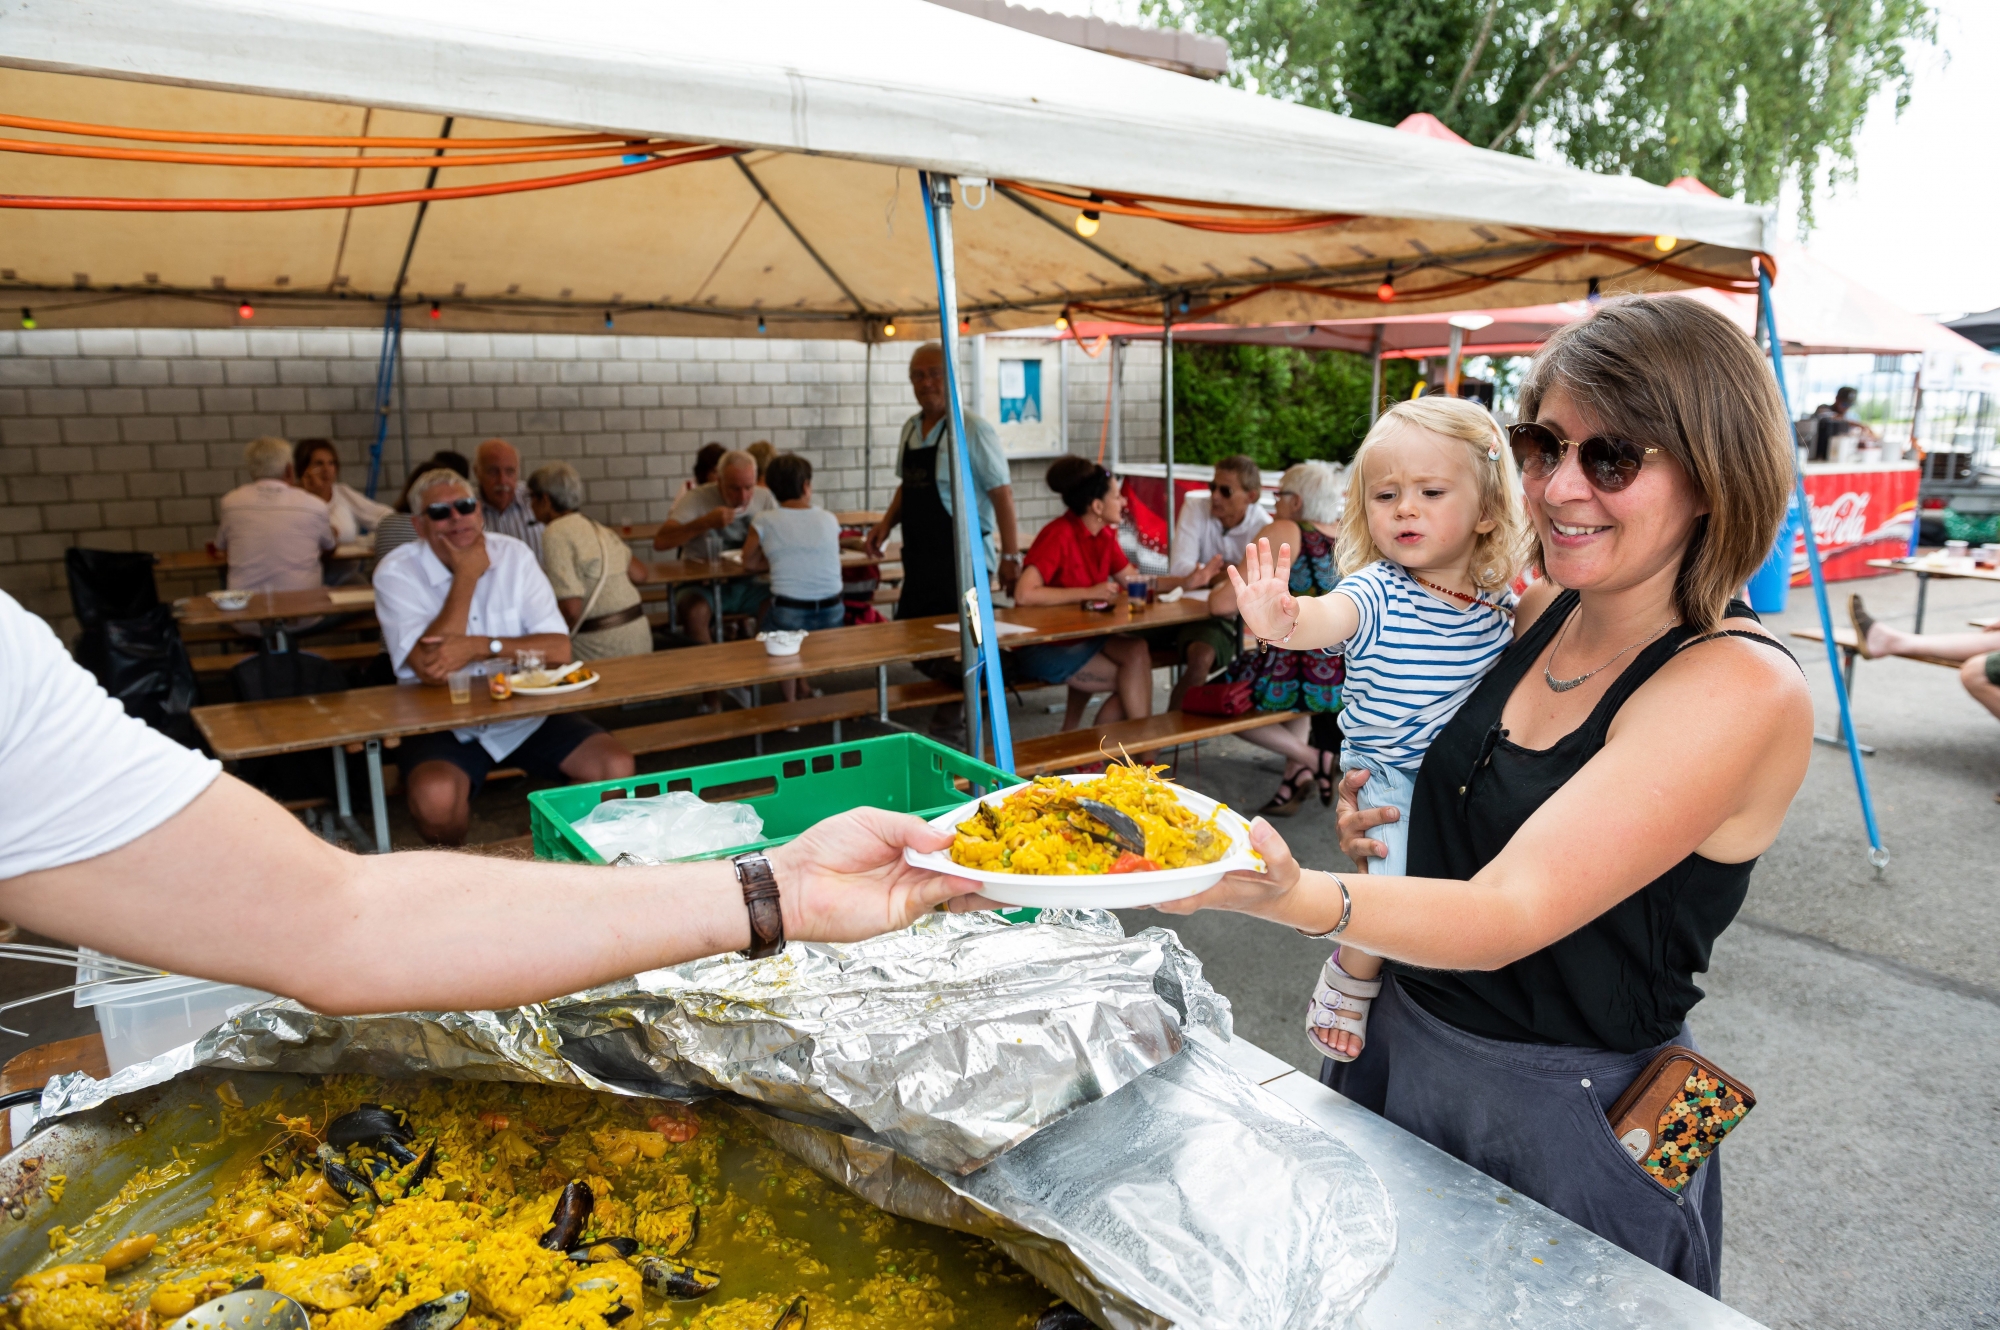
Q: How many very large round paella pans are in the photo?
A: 1